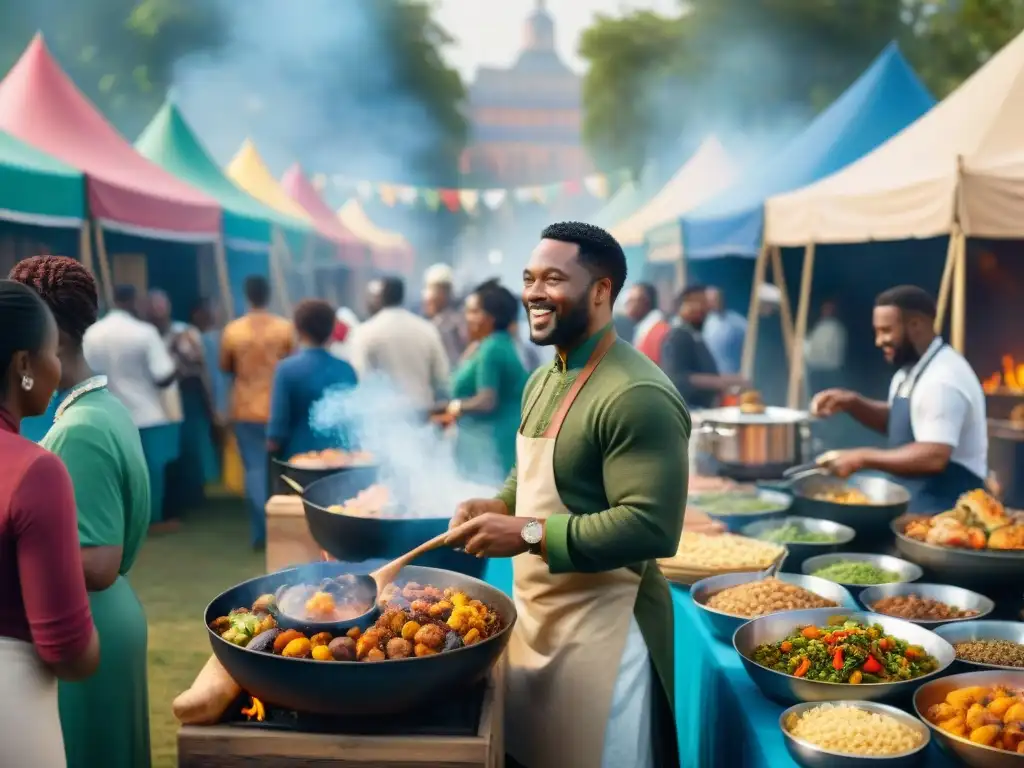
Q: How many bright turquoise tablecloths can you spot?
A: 1